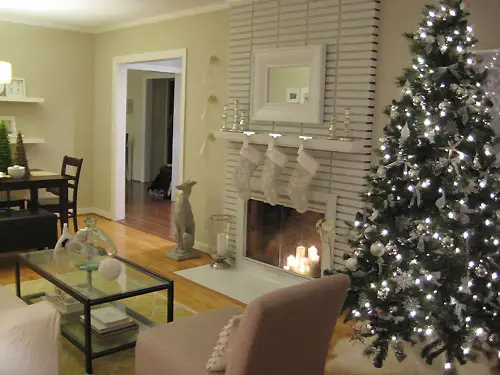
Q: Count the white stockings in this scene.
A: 3